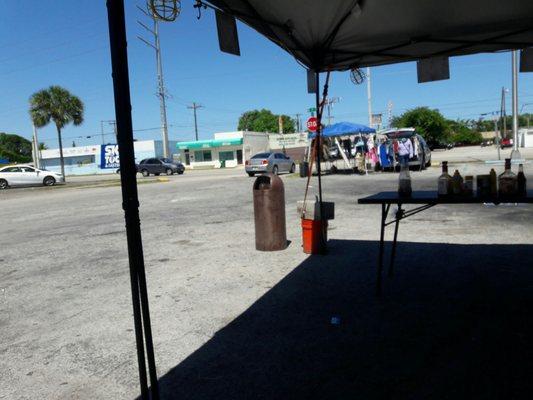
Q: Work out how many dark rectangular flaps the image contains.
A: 4